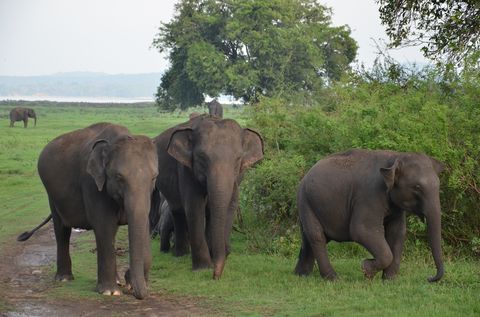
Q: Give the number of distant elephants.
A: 2